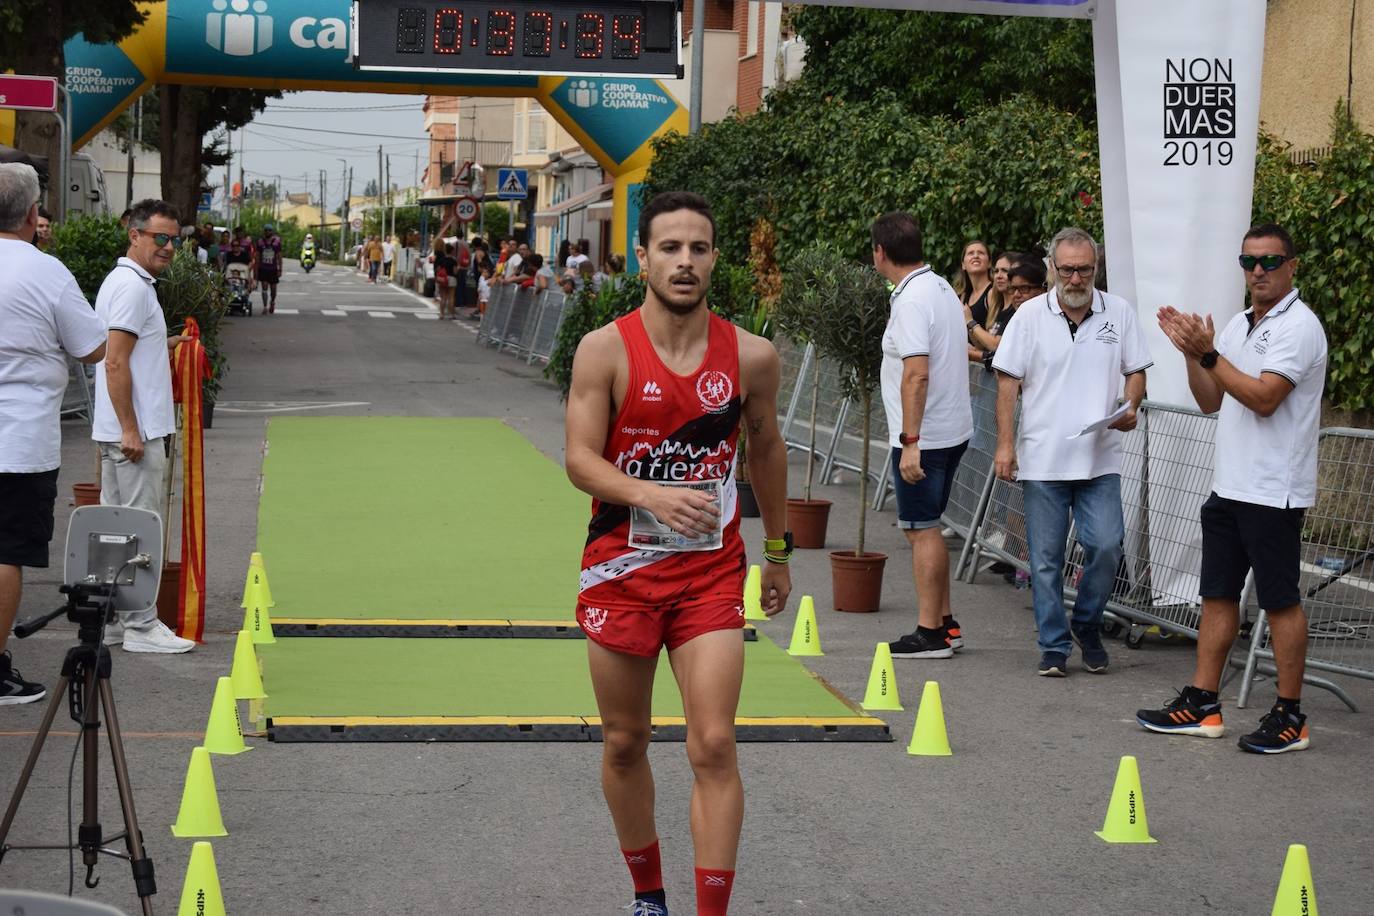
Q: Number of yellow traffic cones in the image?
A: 12